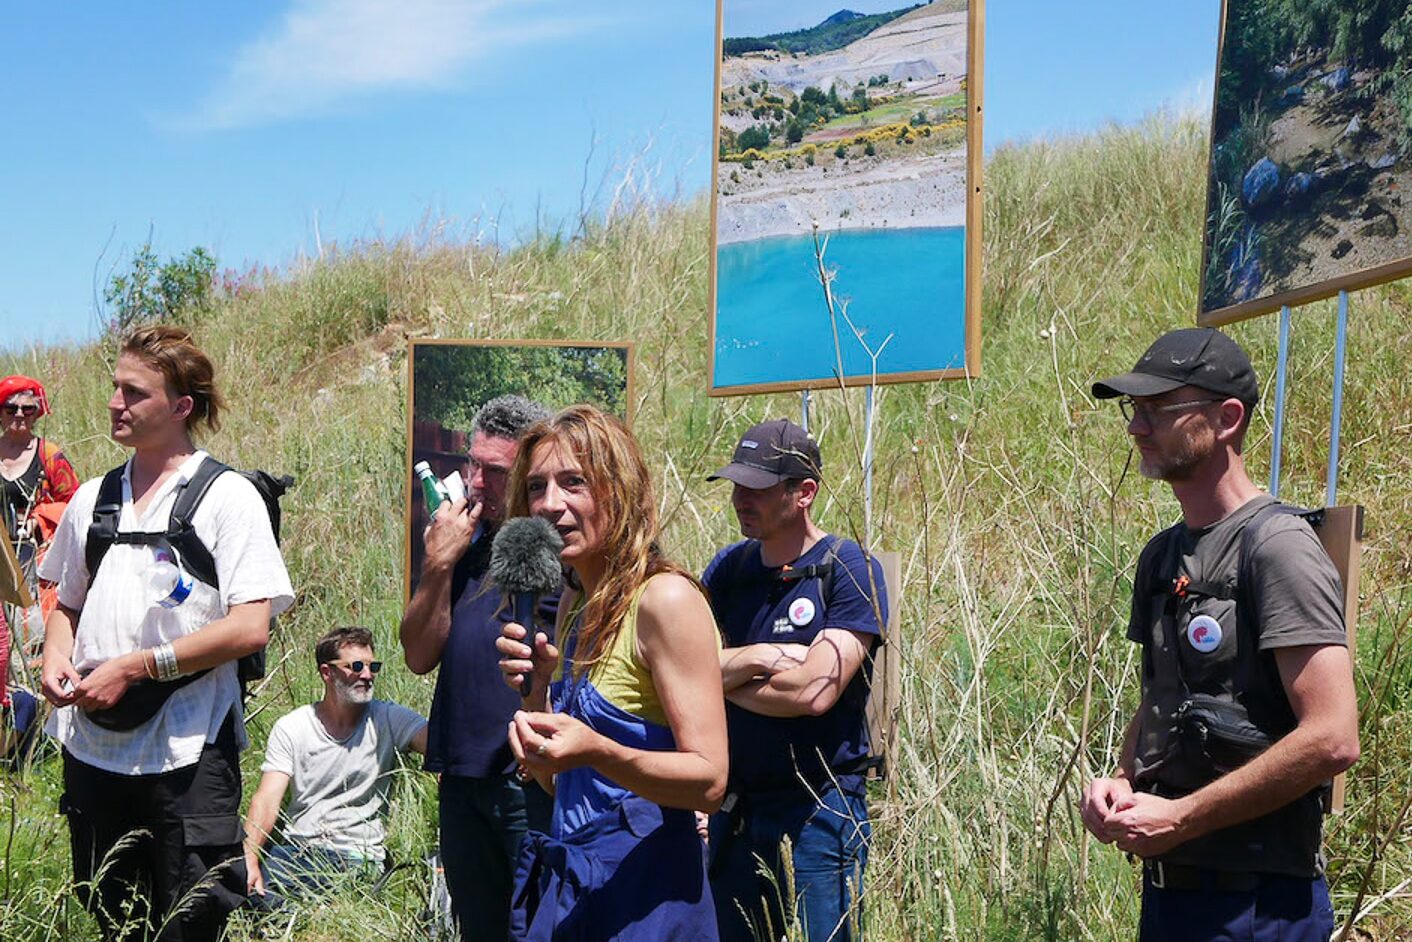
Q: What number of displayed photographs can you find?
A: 3